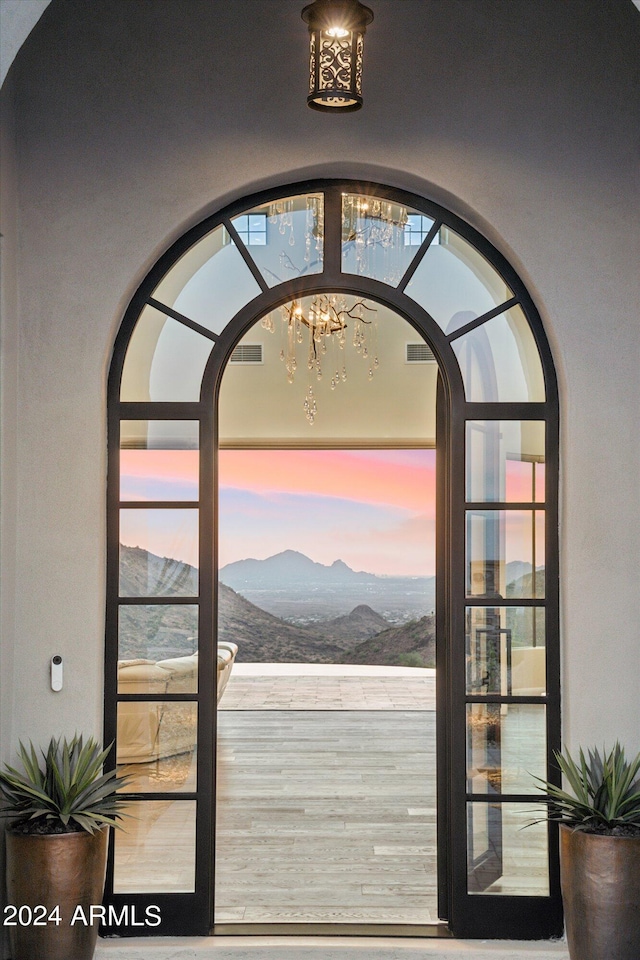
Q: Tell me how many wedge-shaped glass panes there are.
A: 6